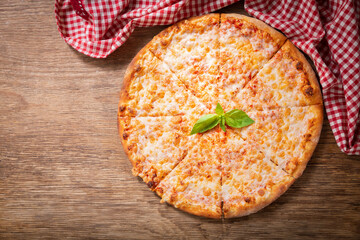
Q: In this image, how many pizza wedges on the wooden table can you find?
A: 8